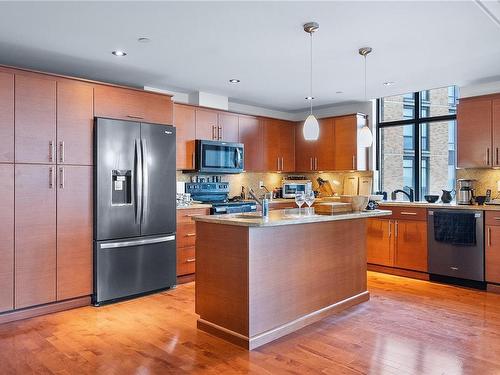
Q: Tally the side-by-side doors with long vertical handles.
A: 2